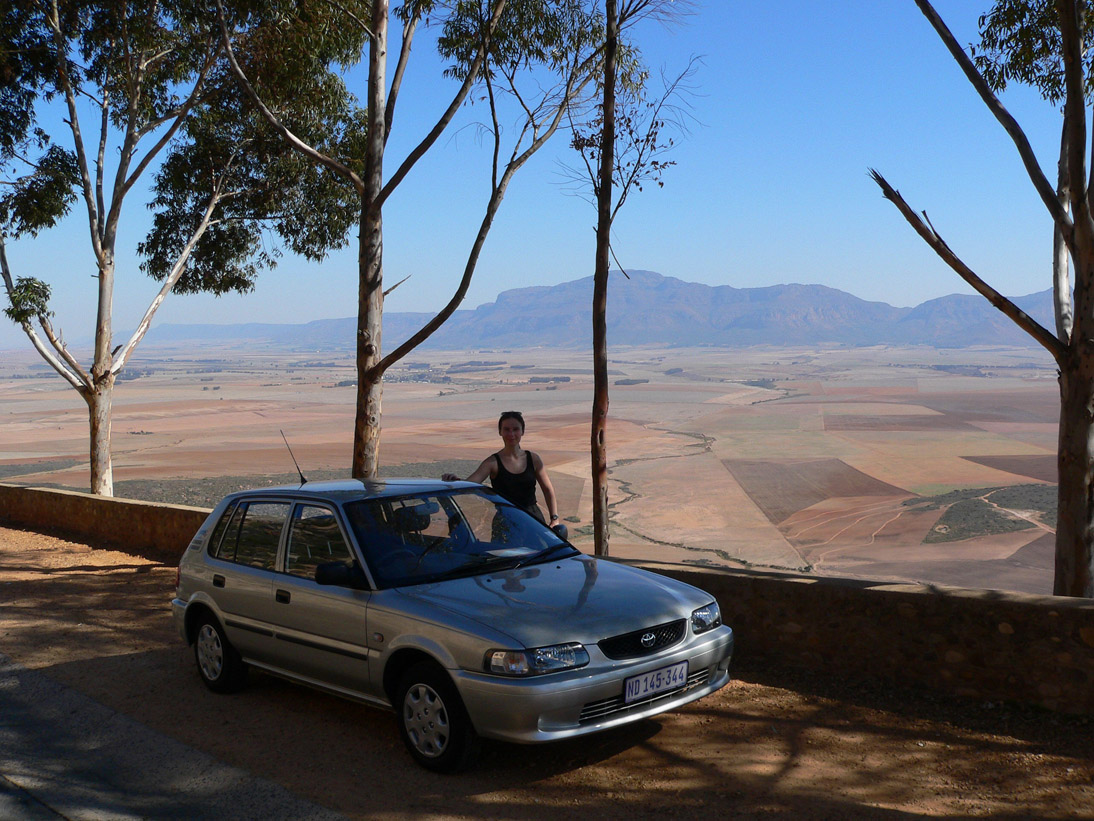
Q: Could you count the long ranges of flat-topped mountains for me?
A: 1